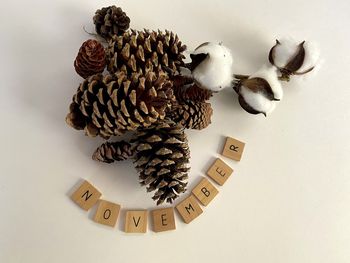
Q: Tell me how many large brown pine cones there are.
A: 3